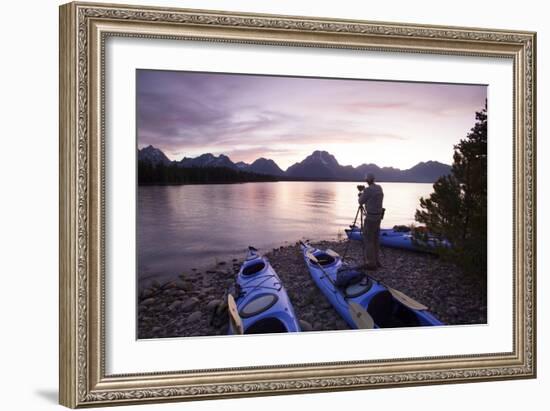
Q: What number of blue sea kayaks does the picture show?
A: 3